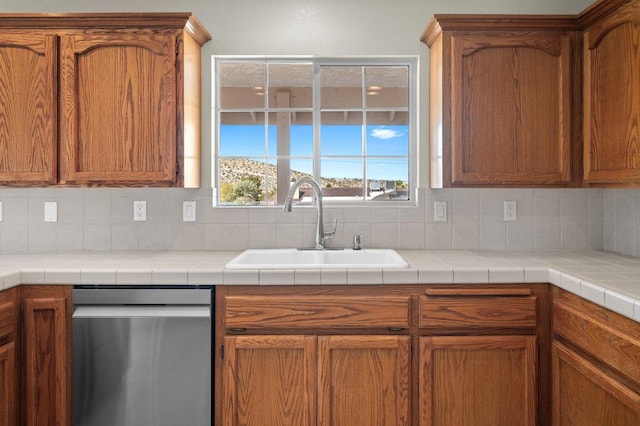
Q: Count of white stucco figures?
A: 0